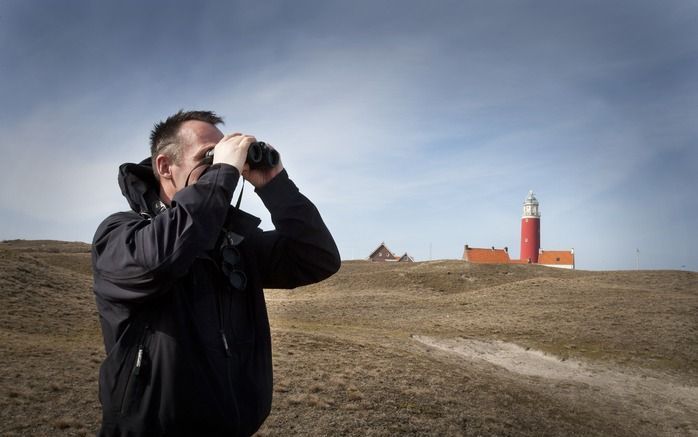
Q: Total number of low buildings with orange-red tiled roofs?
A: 2